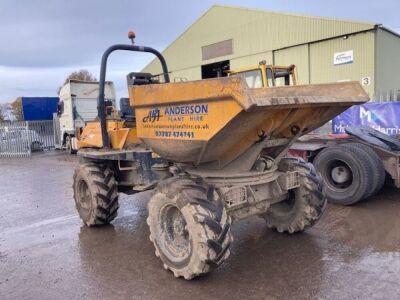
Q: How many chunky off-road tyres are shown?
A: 3